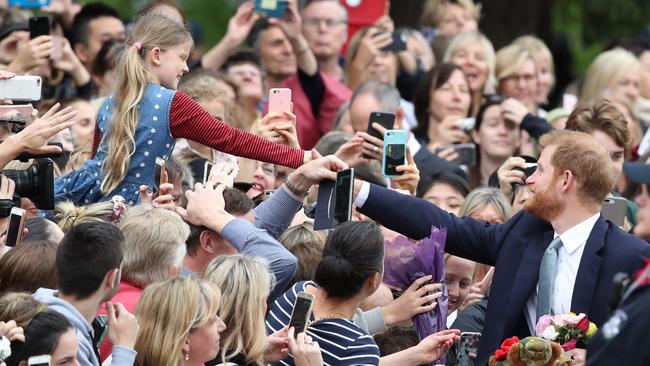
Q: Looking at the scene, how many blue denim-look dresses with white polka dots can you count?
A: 1